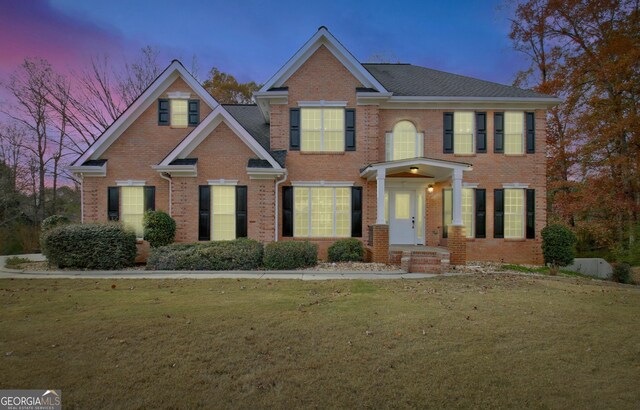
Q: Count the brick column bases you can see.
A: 2